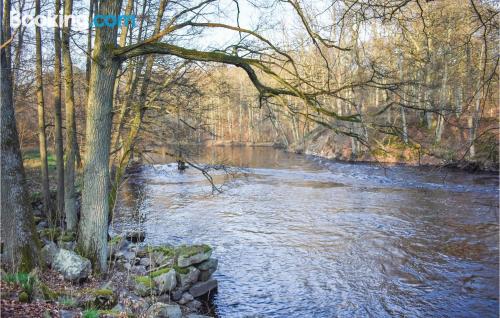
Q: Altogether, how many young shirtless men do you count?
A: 0